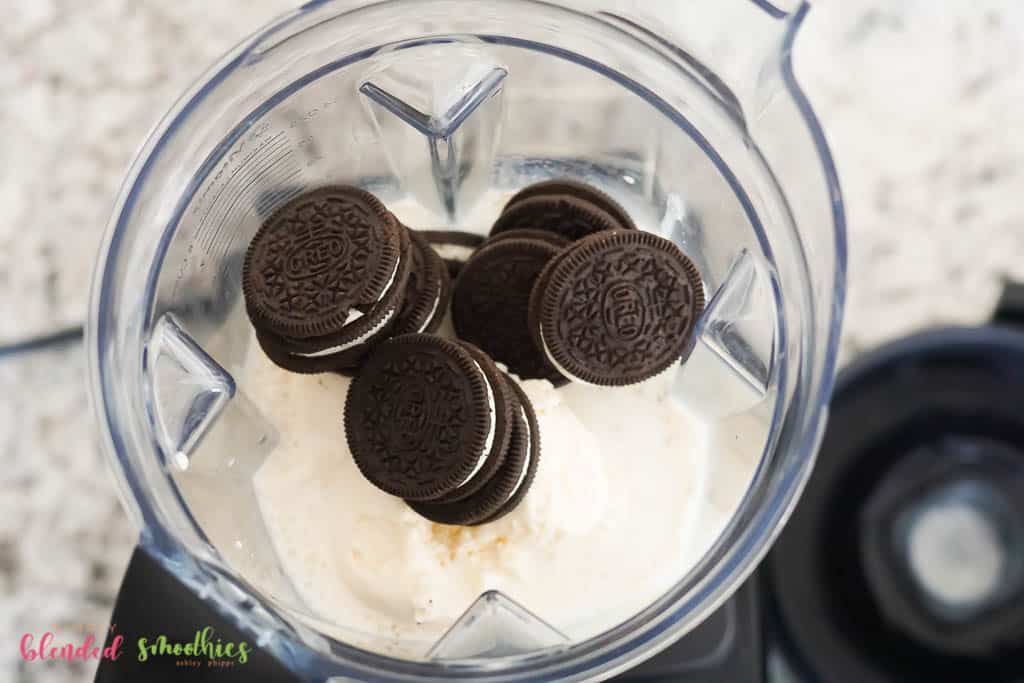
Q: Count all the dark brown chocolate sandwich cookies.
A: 9